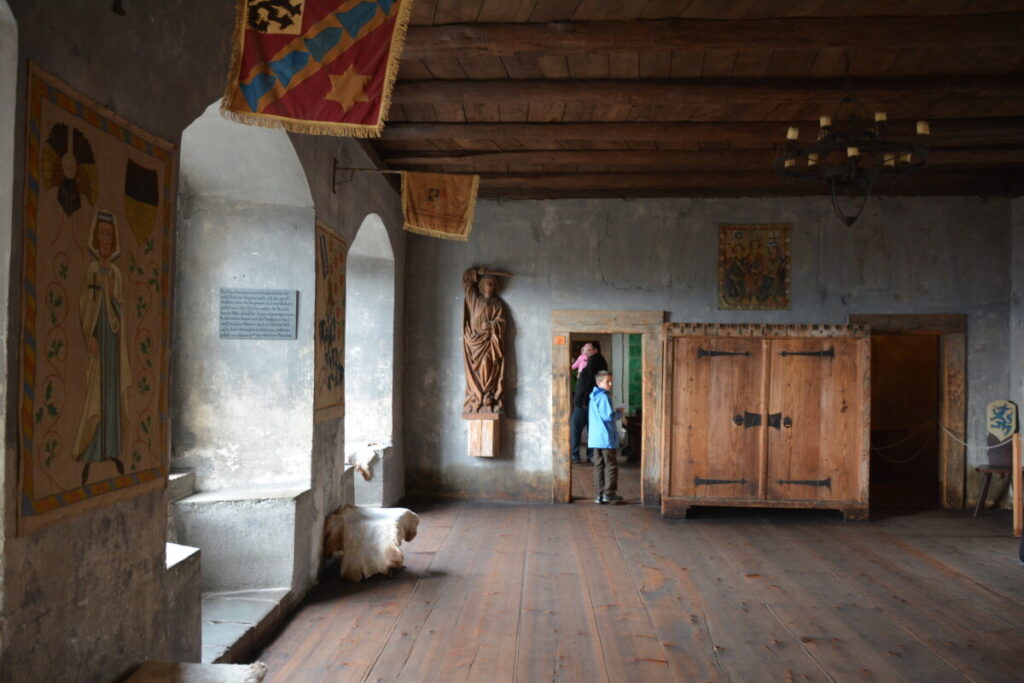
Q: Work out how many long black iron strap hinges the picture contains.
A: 4